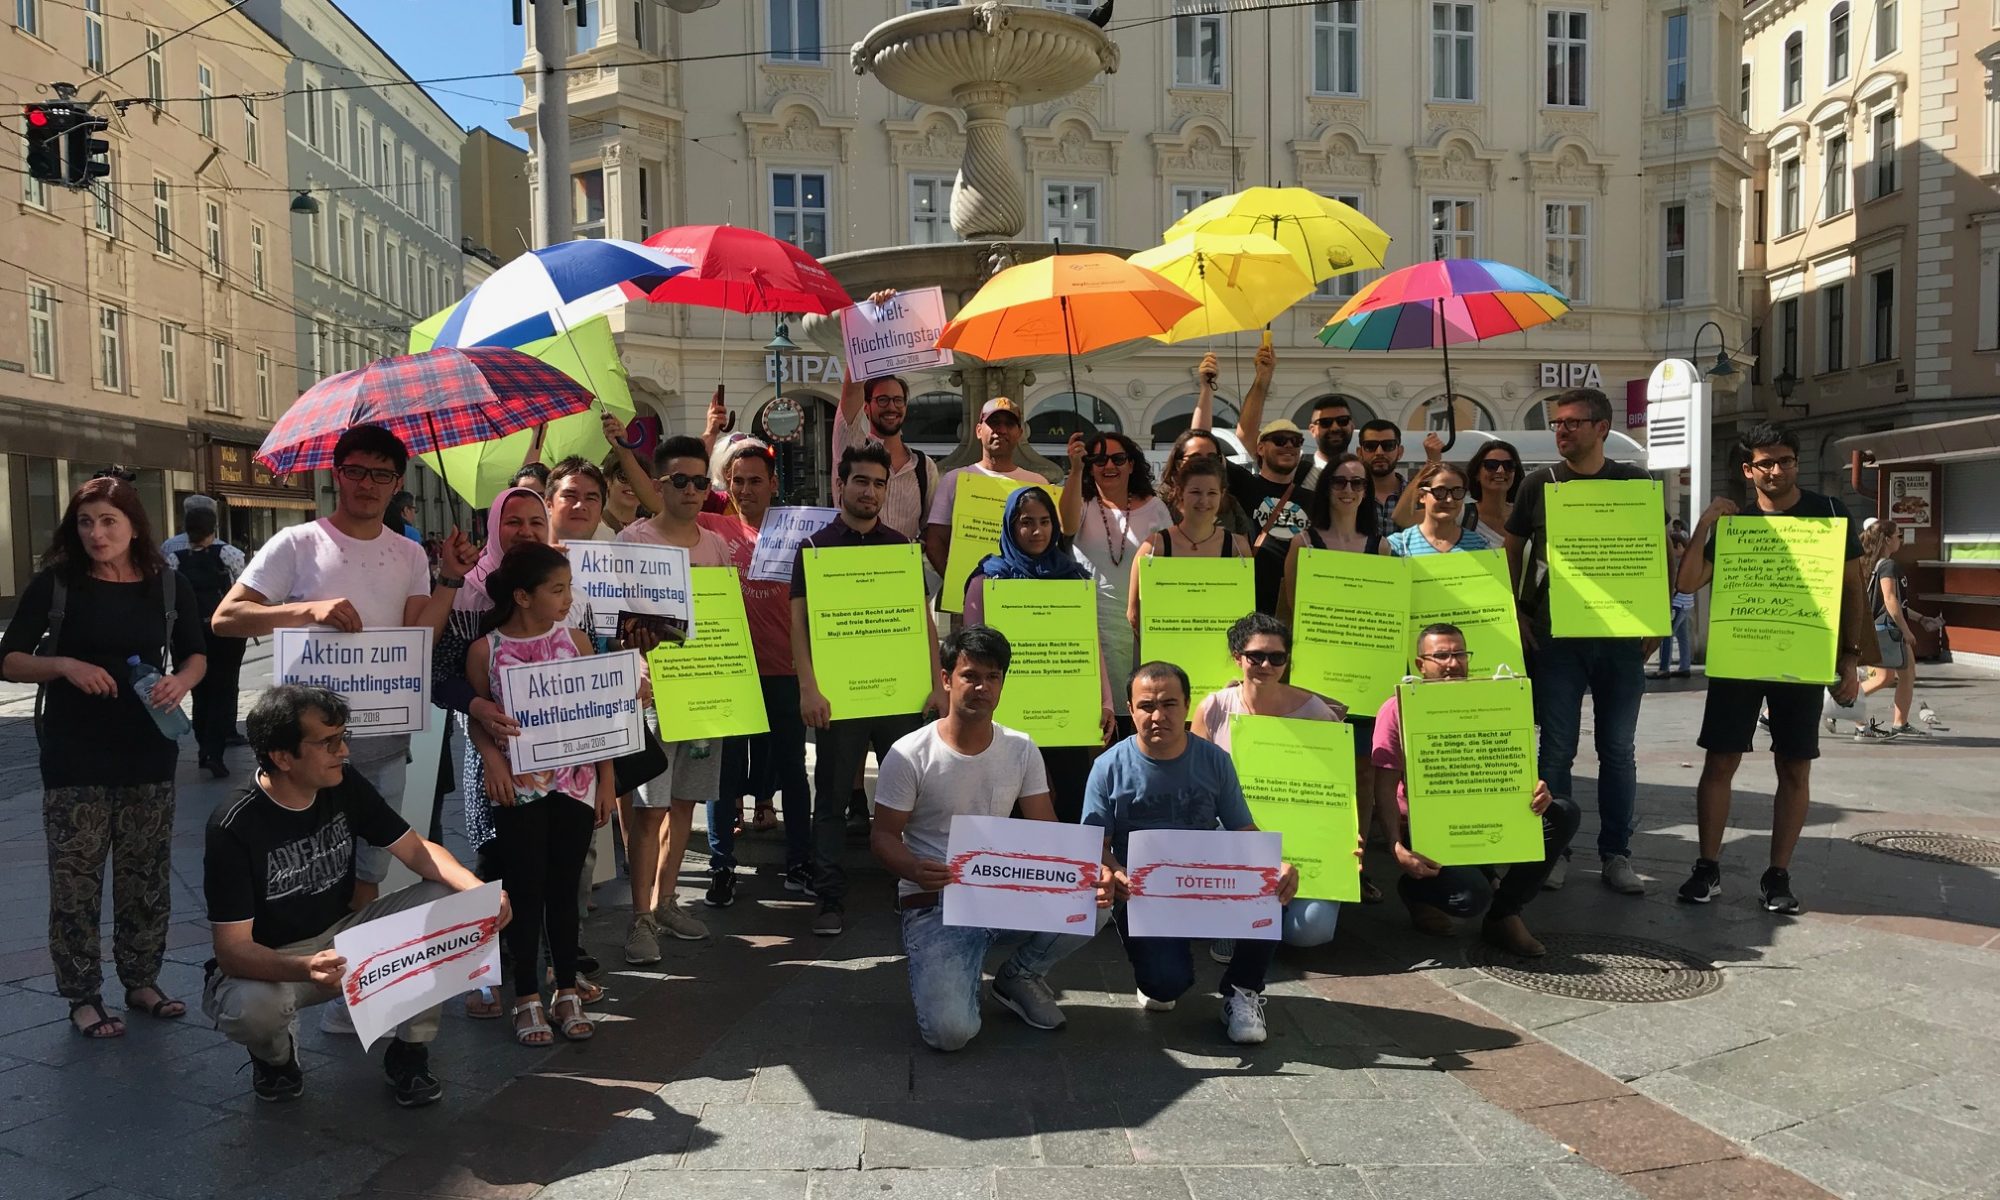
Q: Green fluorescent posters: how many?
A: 11